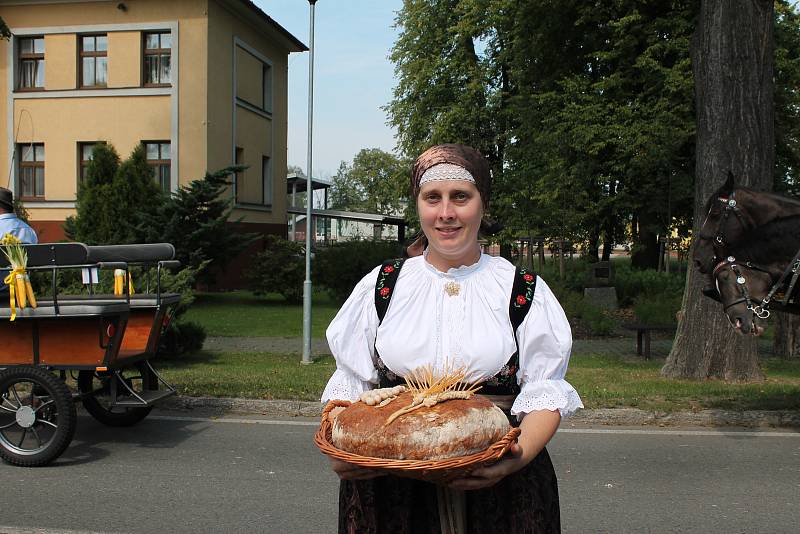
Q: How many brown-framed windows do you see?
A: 6